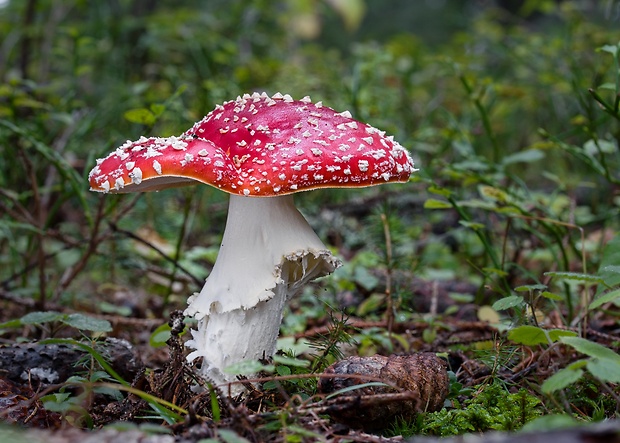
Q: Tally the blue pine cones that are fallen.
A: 0